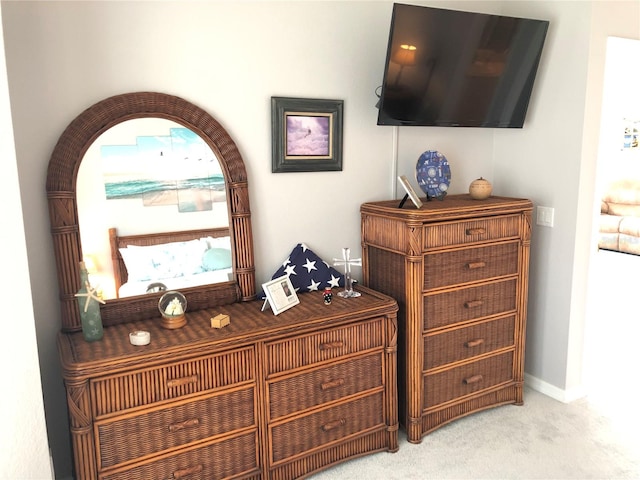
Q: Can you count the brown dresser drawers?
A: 11